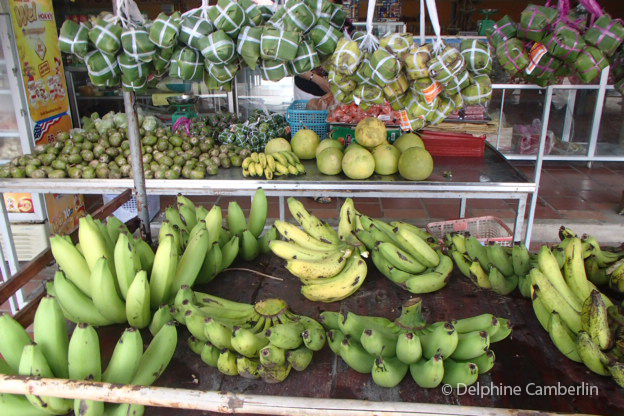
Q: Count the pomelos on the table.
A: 11